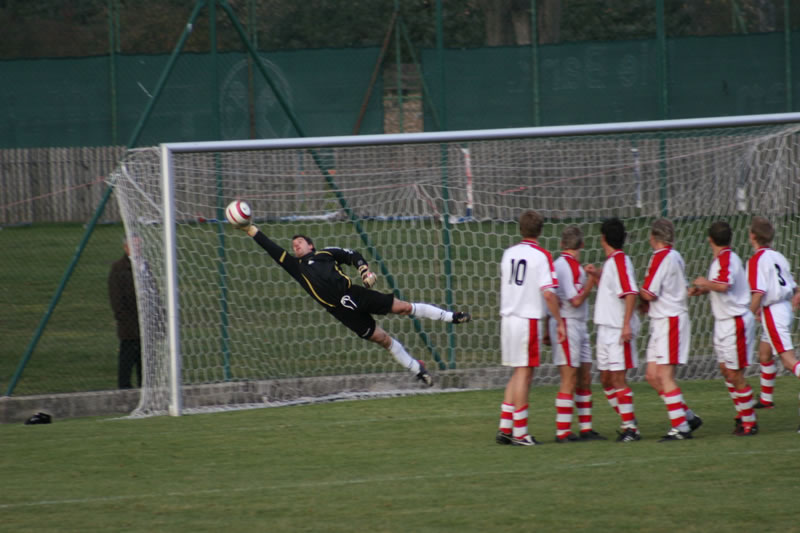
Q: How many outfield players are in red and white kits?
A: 6